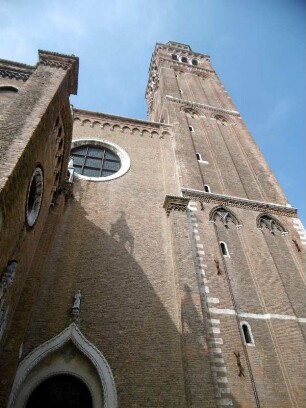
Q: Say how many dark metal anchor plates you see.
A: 4